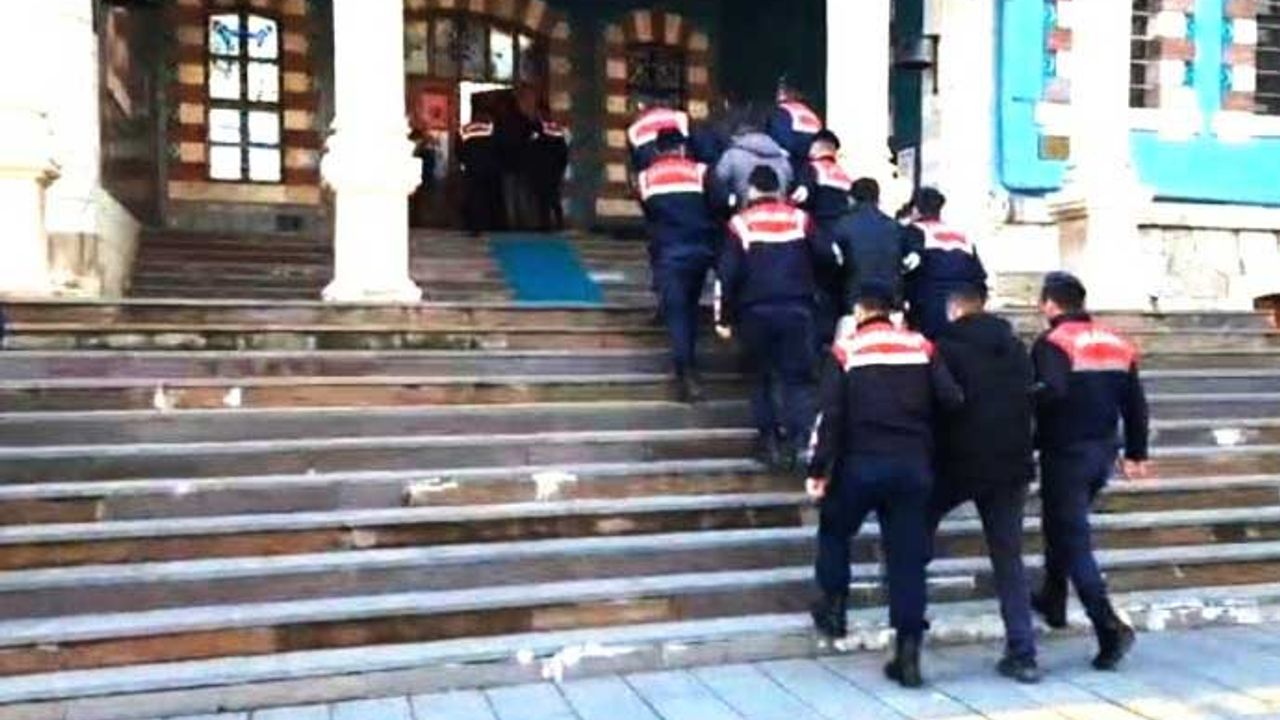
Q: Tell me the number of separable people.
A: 15